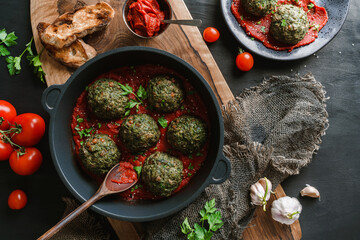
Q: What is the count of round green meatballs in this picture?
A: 8